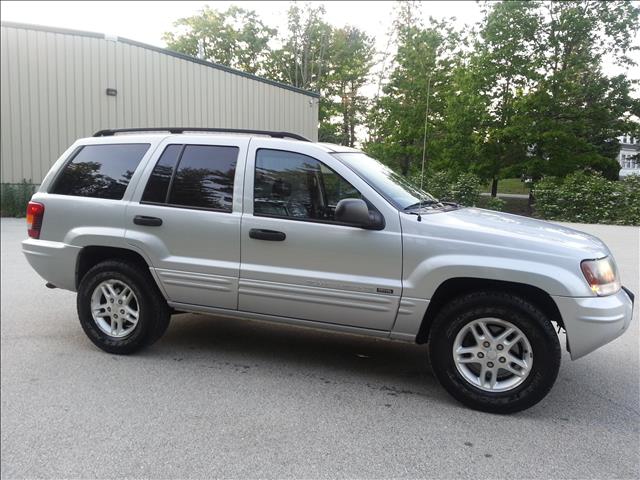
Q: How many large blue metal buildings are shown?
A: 0